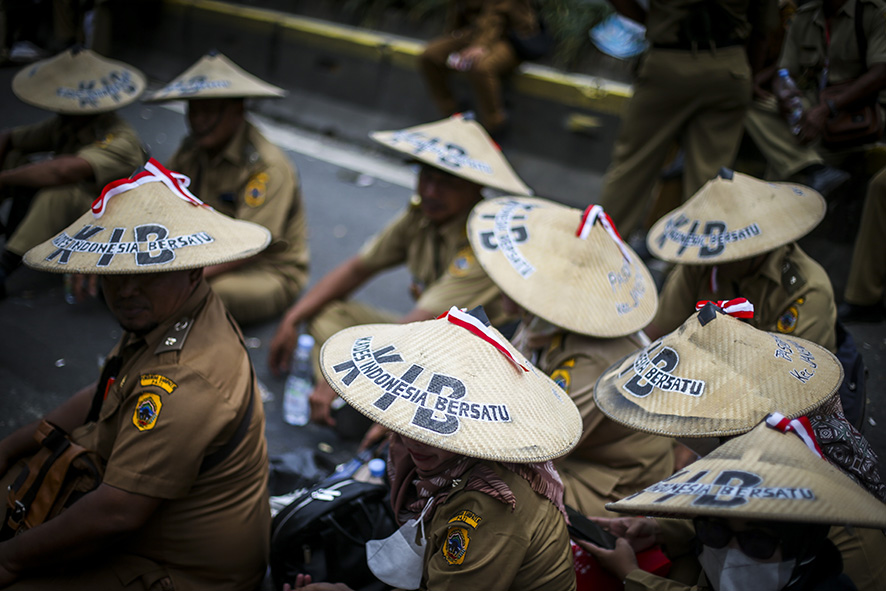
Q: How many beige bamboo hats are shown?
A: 9